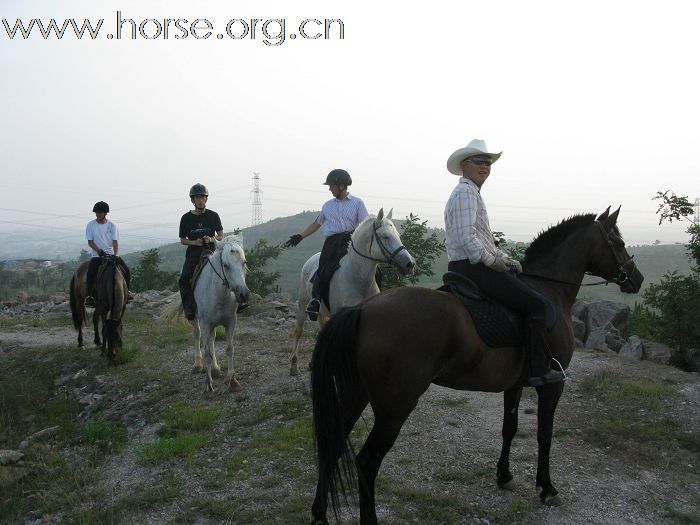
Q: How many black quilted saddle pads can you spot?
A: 1